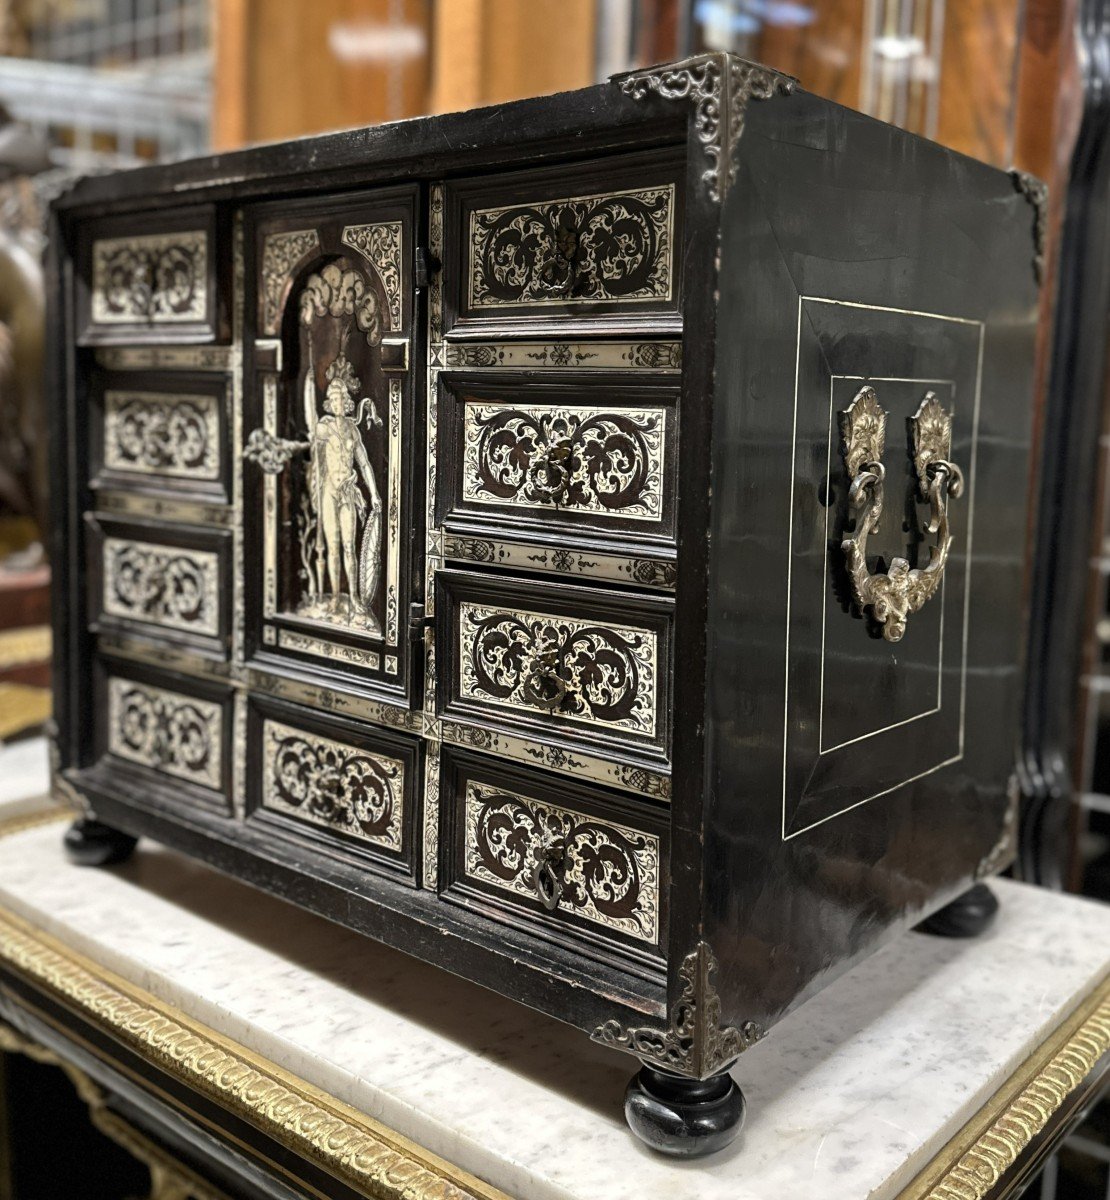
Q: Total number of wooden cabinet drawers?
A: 9